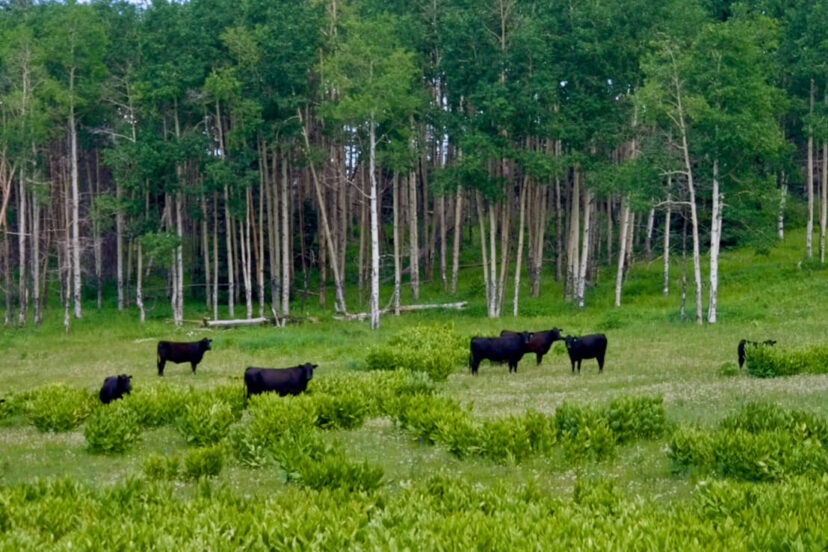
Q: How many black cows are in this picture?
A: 7